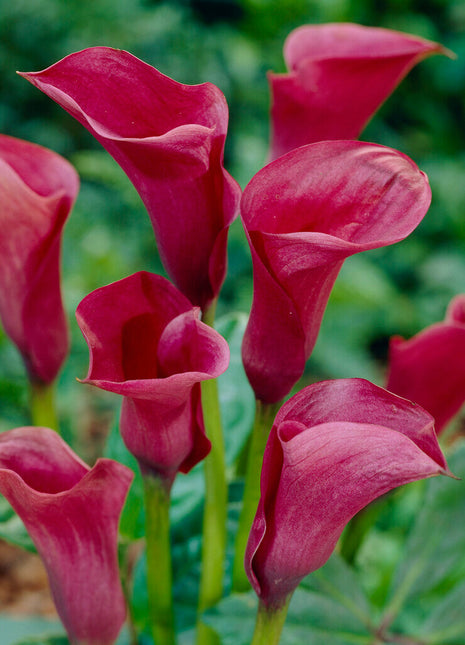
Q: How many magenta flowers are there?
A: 8